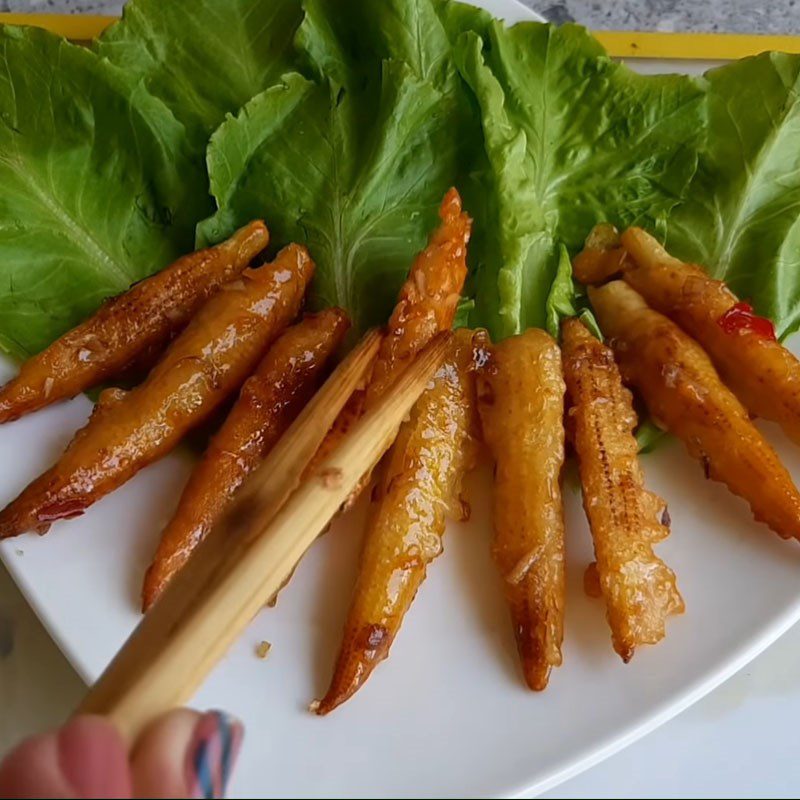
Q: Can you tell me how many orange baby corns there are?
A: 9